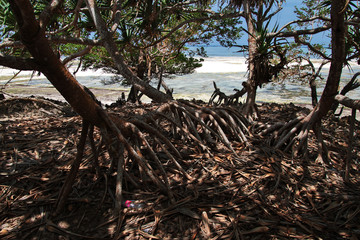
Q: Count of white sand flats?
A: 1